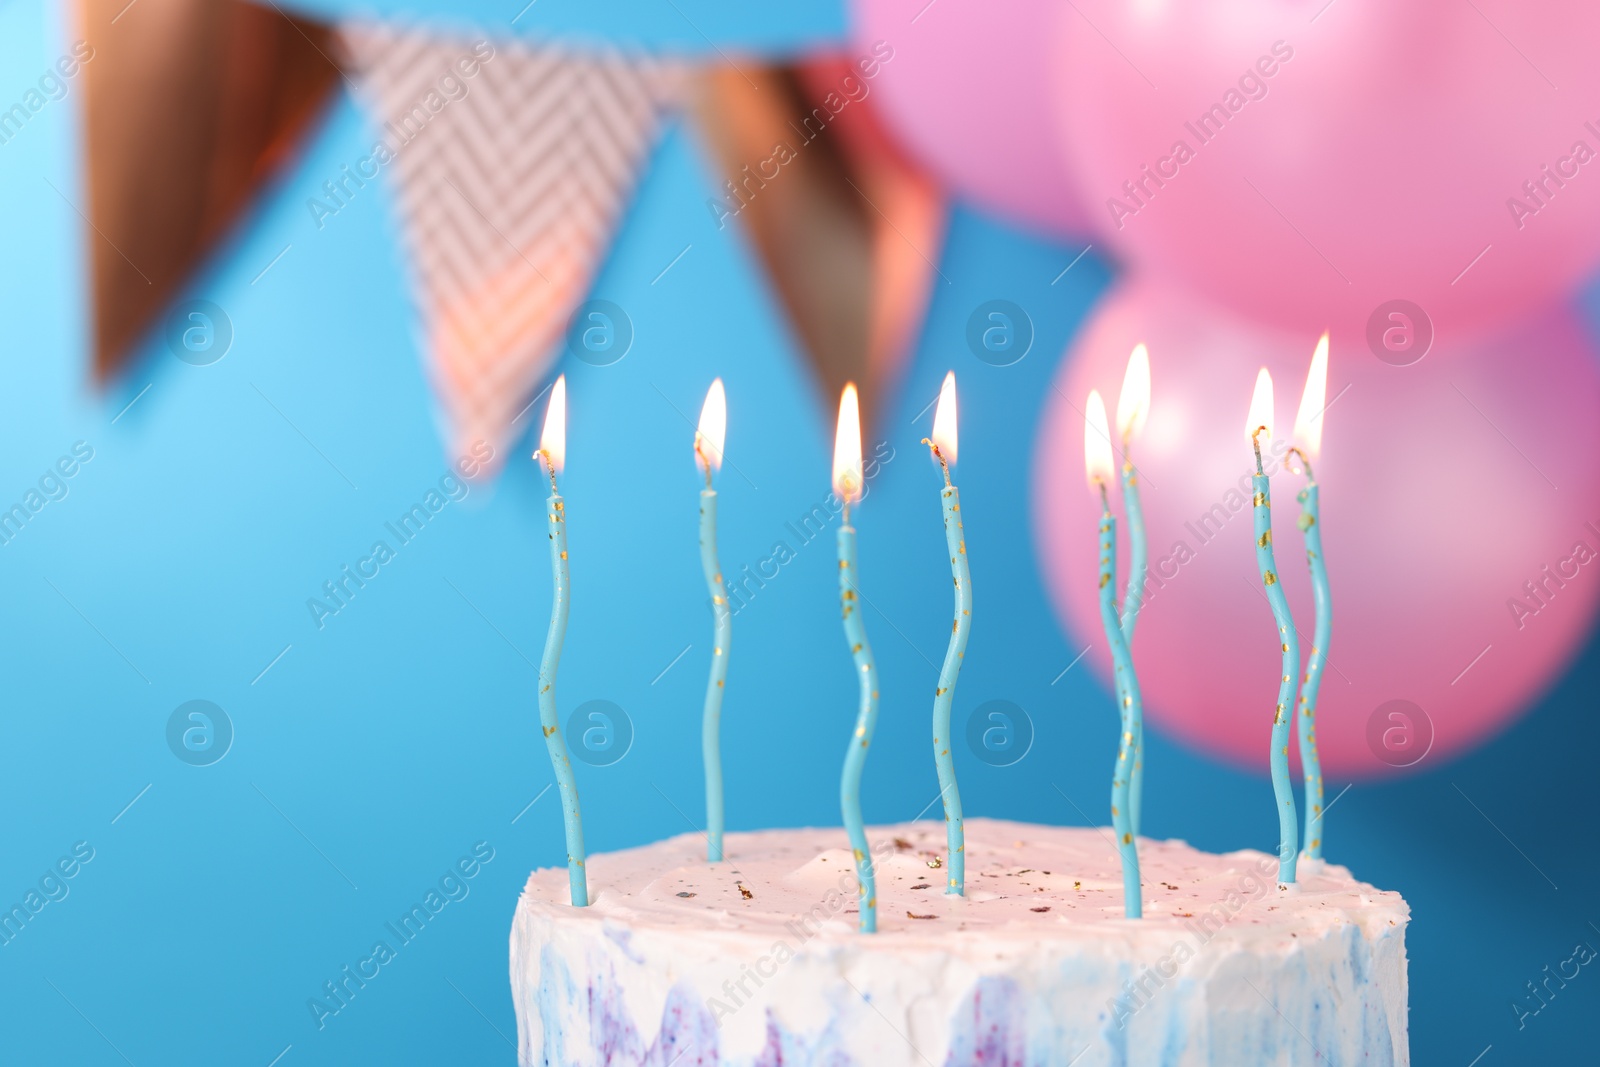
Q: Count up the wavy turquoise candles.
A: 8